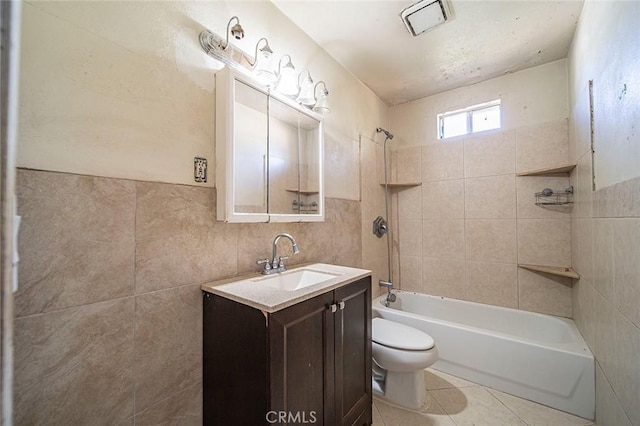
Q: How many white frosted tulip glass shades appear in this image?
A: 4